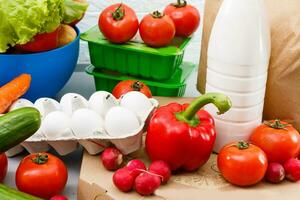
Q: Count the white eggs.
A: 8